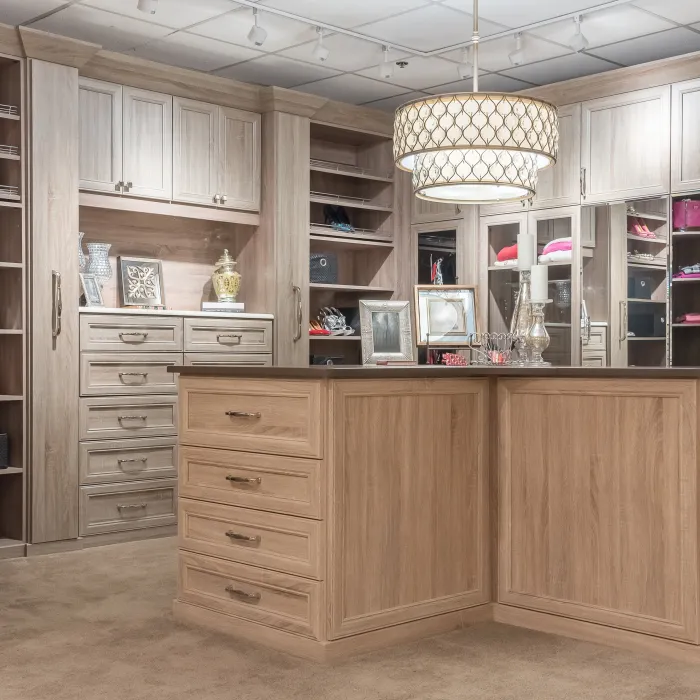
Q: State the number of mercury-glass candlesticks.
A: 2